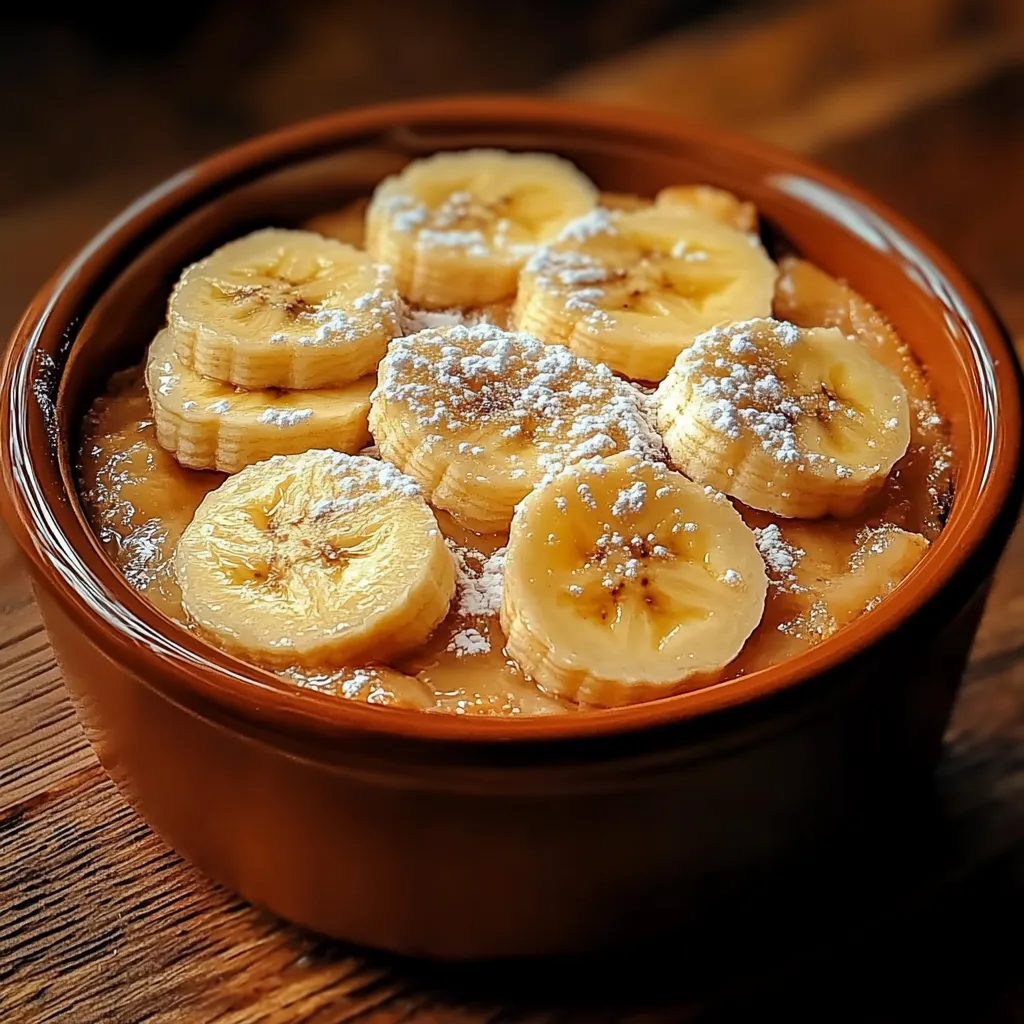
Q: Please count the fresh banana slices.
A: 8